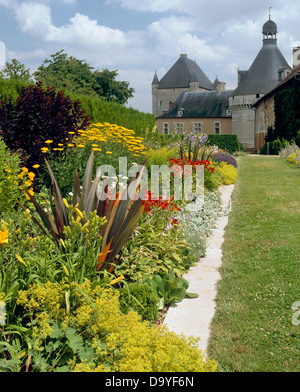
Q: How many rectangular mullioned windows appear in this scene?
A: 4